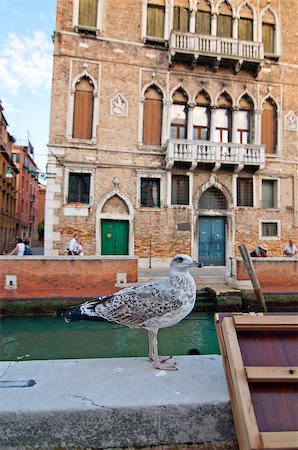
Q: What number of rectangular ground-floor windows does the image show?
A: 6